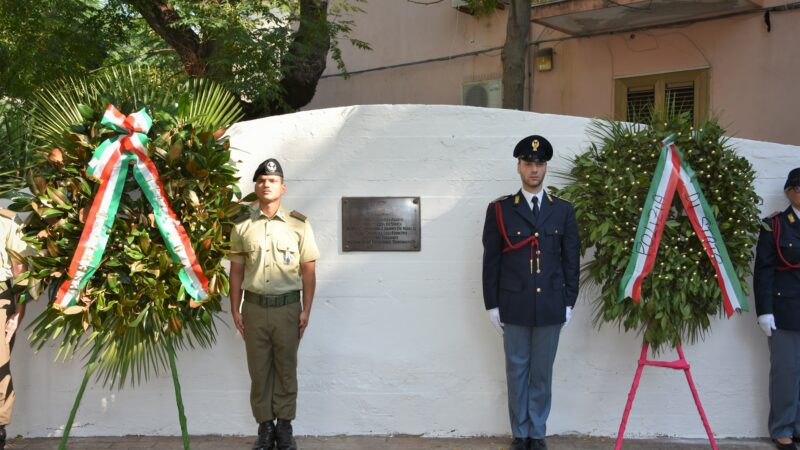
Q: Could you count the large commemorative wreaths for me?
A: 2